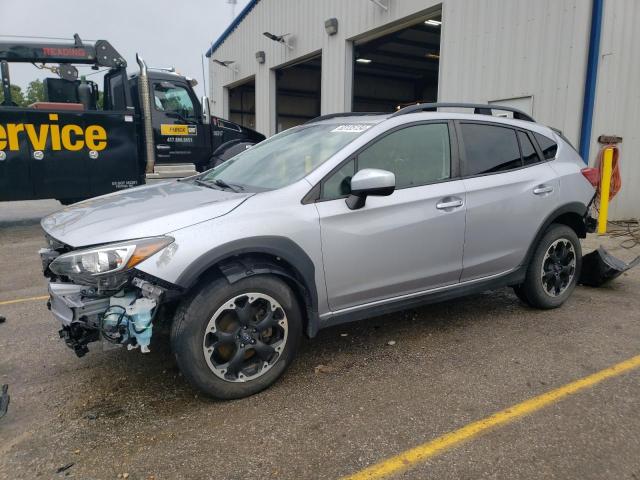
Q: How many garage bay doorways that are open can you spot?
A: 3